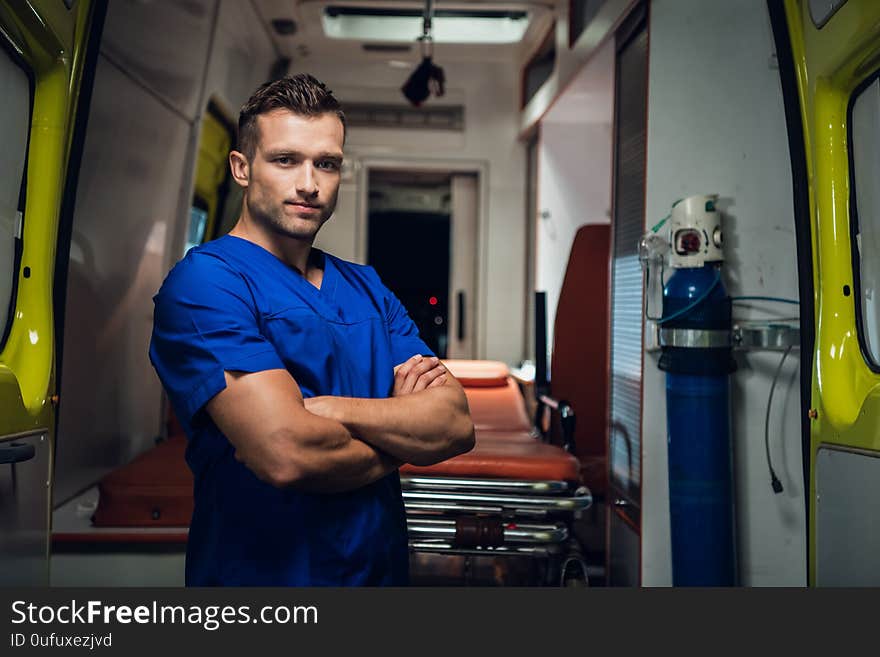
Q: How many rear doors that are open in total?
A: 2